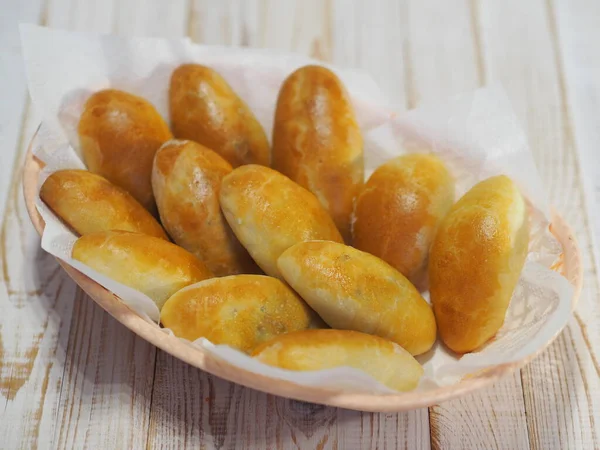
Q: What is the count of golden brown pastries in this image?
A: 12